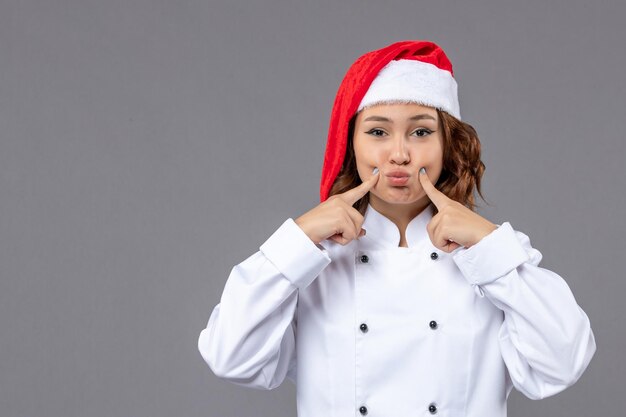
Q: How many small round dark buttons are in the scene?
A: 6